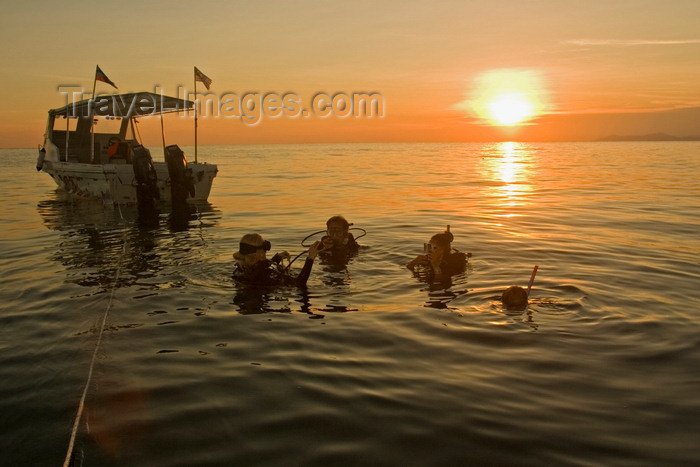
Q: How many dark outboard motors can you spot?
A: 2